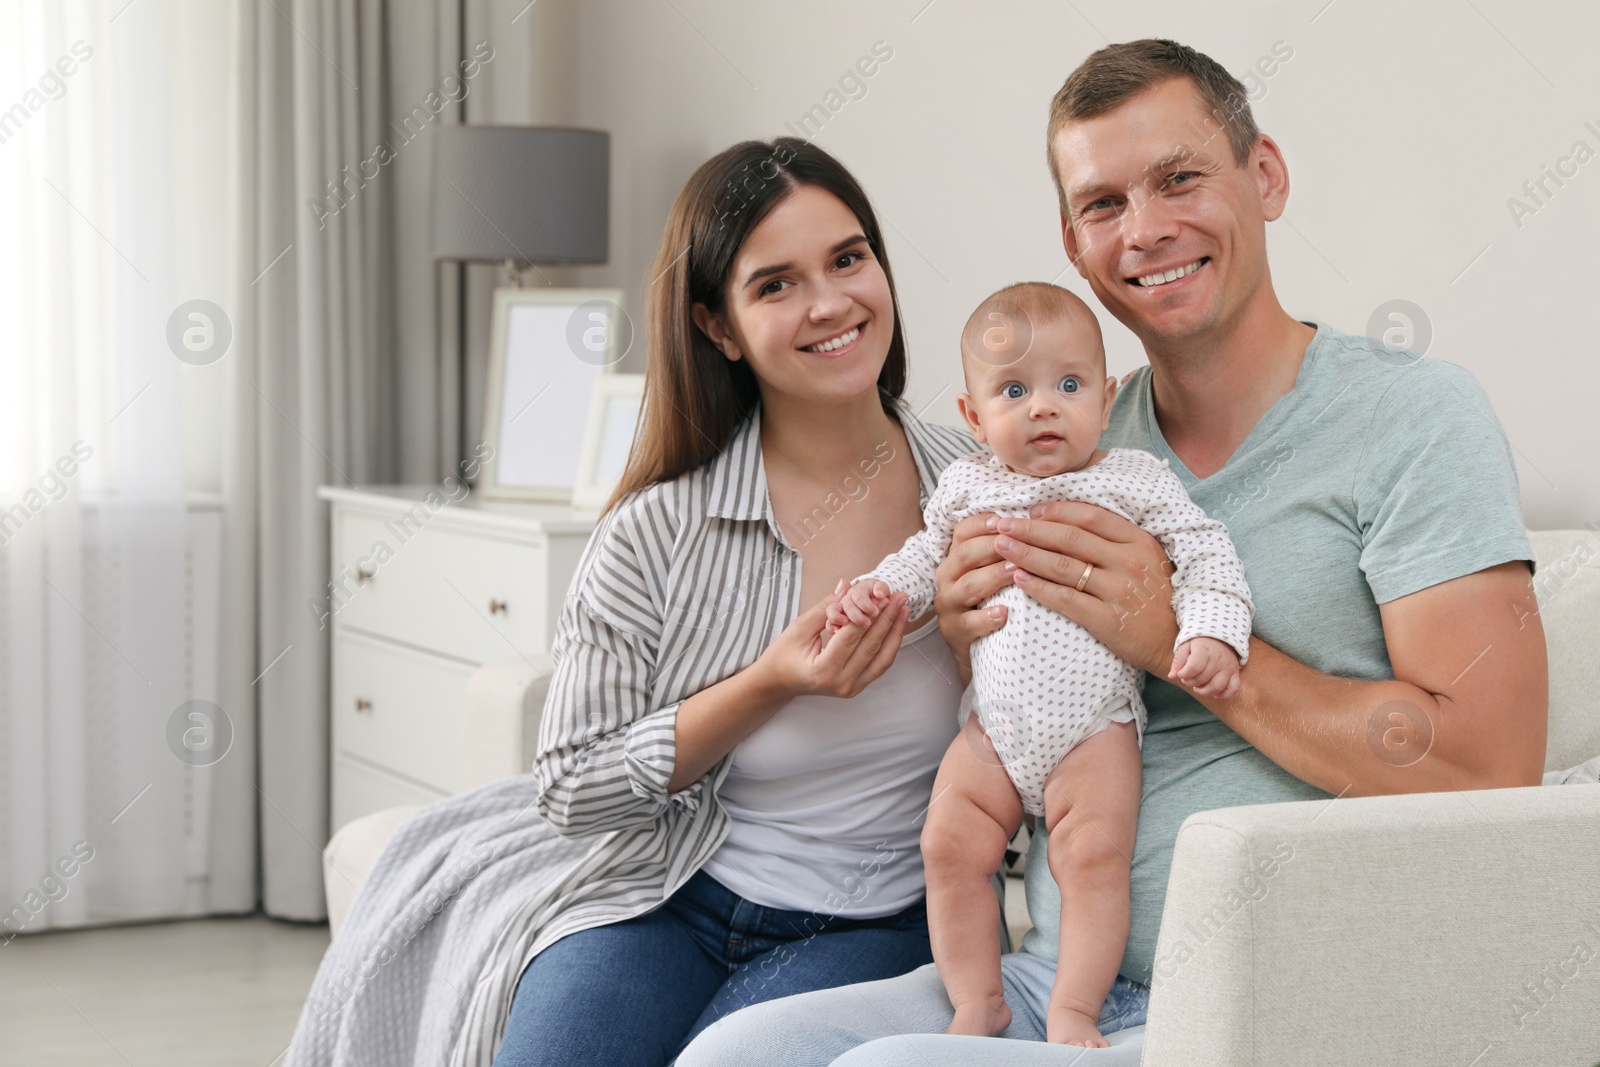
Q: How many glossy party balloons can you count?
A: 0